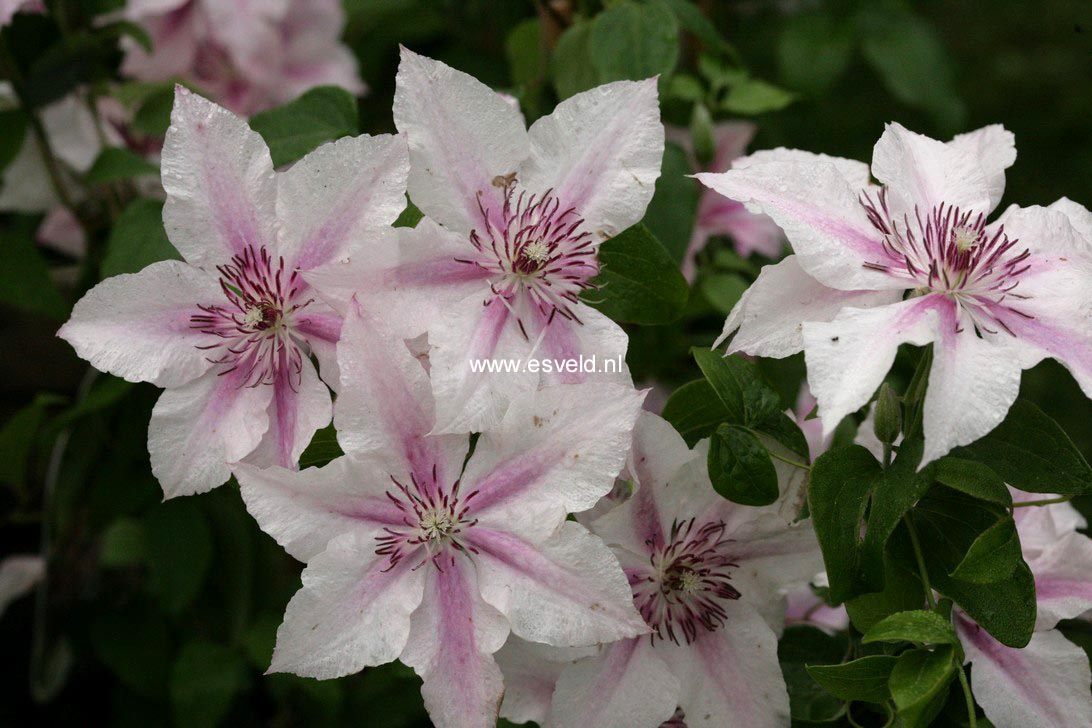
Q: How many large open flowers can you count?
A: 5